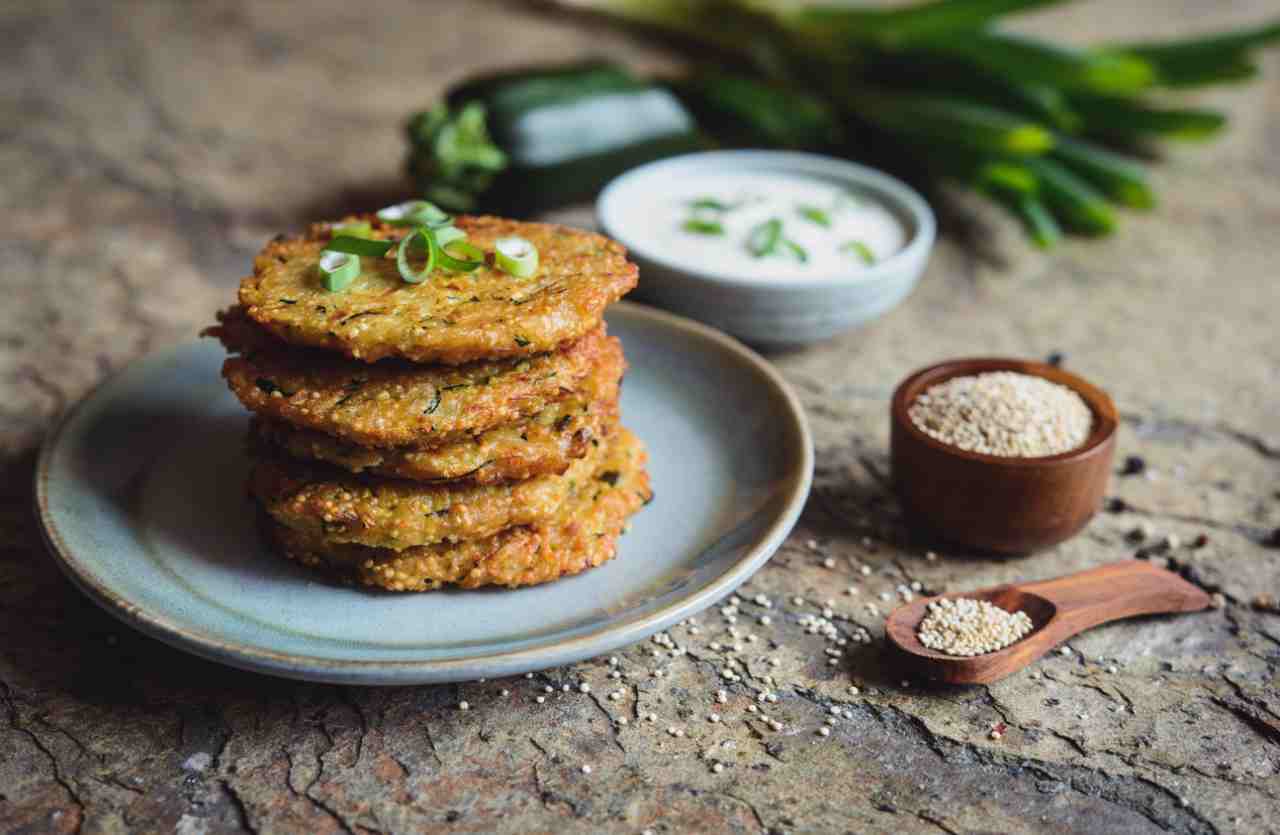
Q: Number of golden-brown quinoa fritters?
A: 5